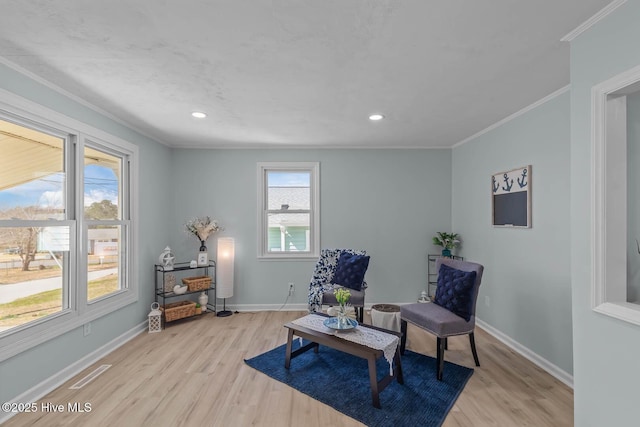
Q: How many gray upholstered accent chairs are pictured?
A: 2